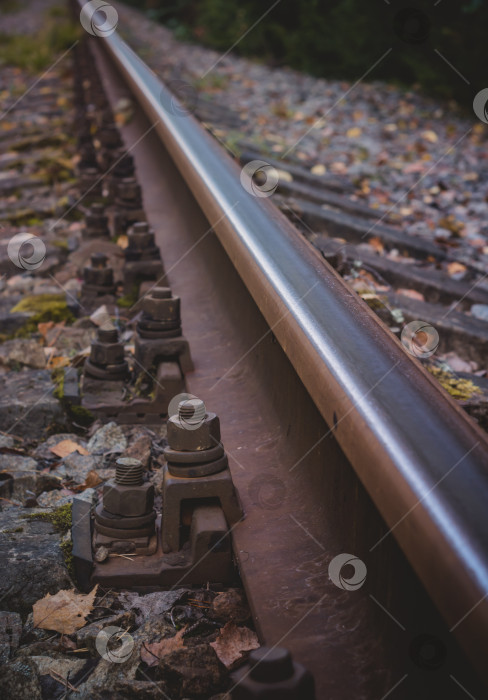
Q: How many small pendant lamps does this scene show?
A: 0